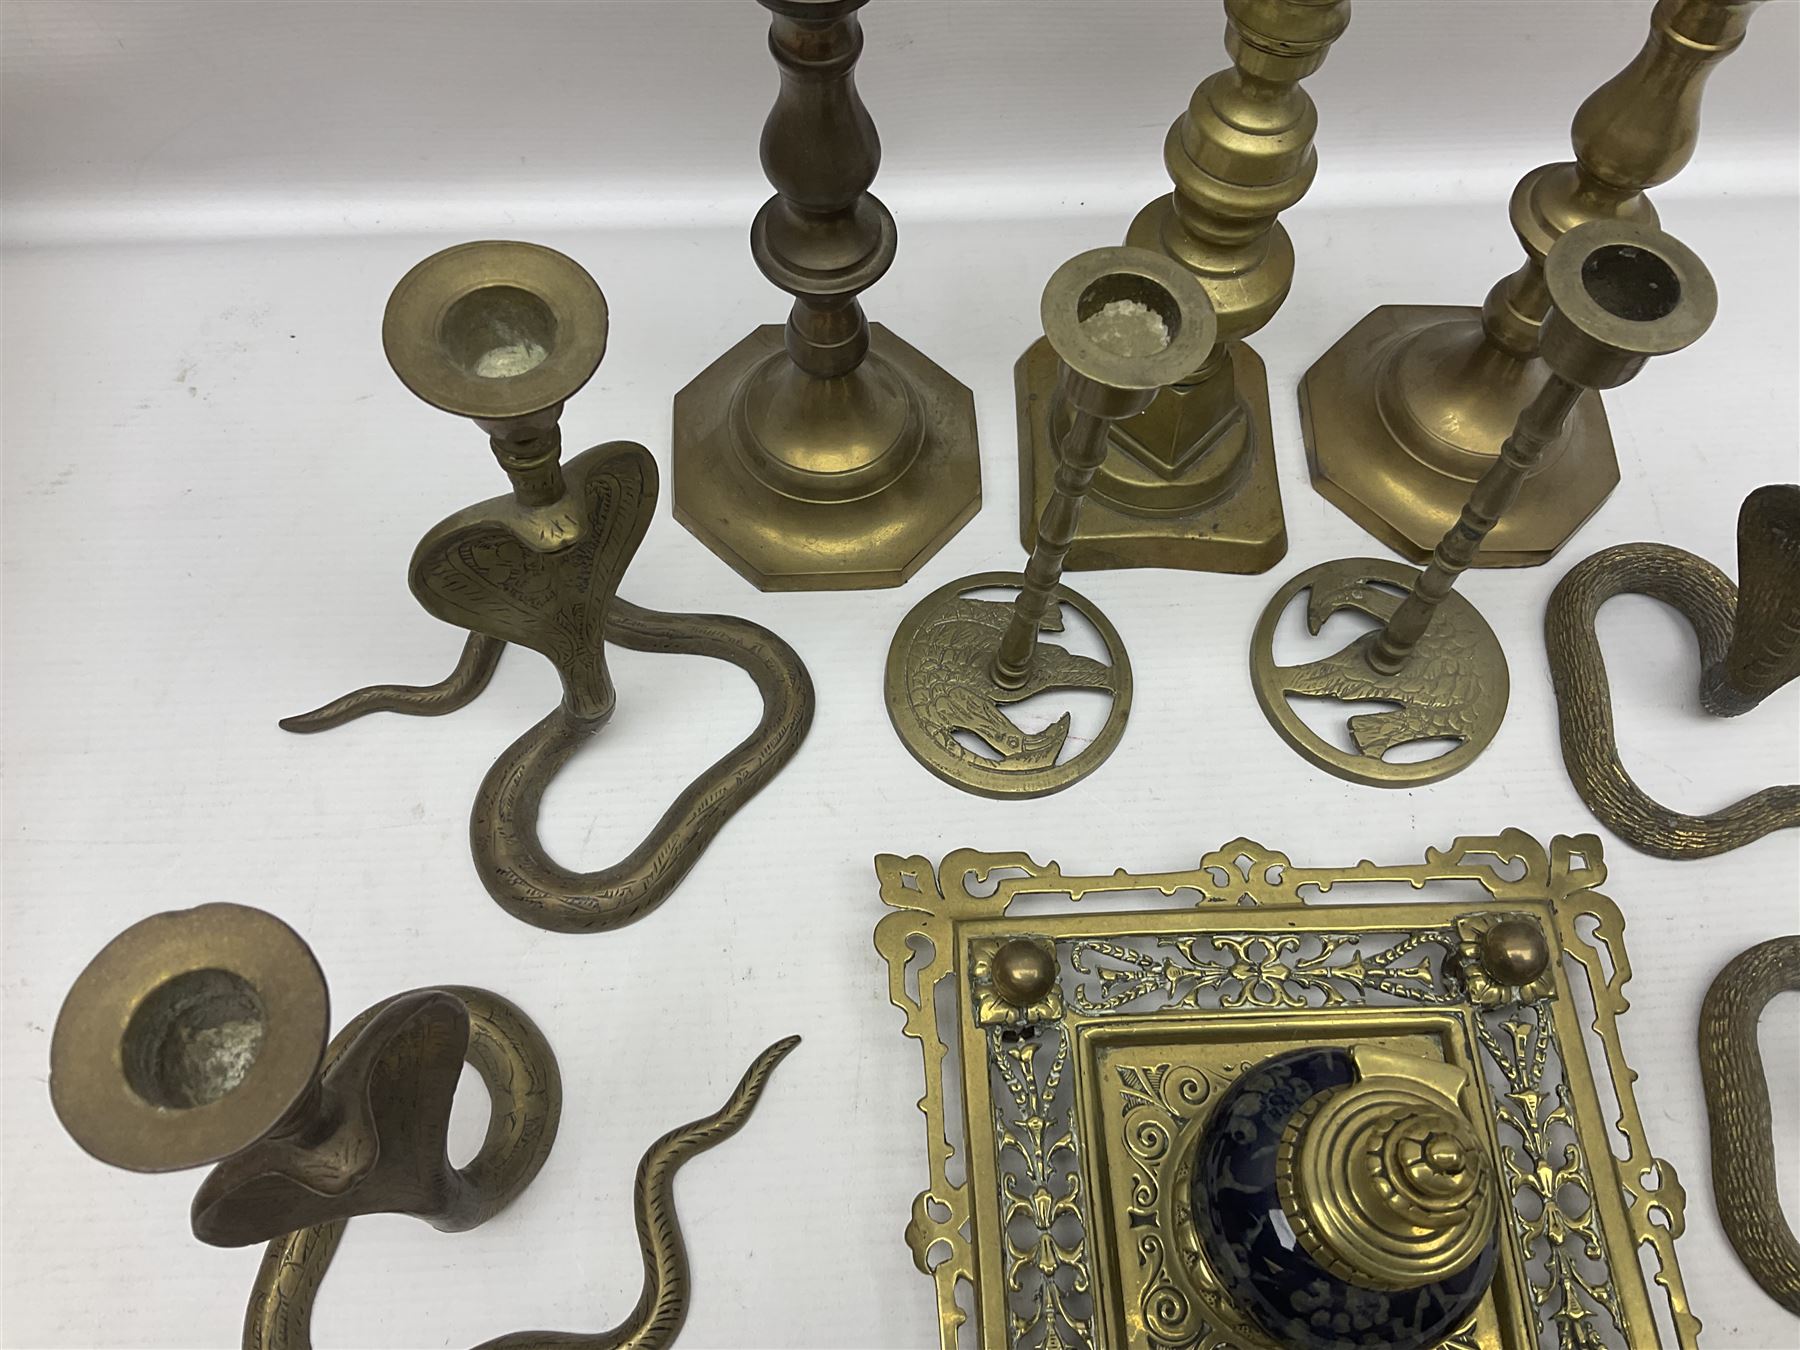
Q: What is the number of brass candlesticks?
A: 7